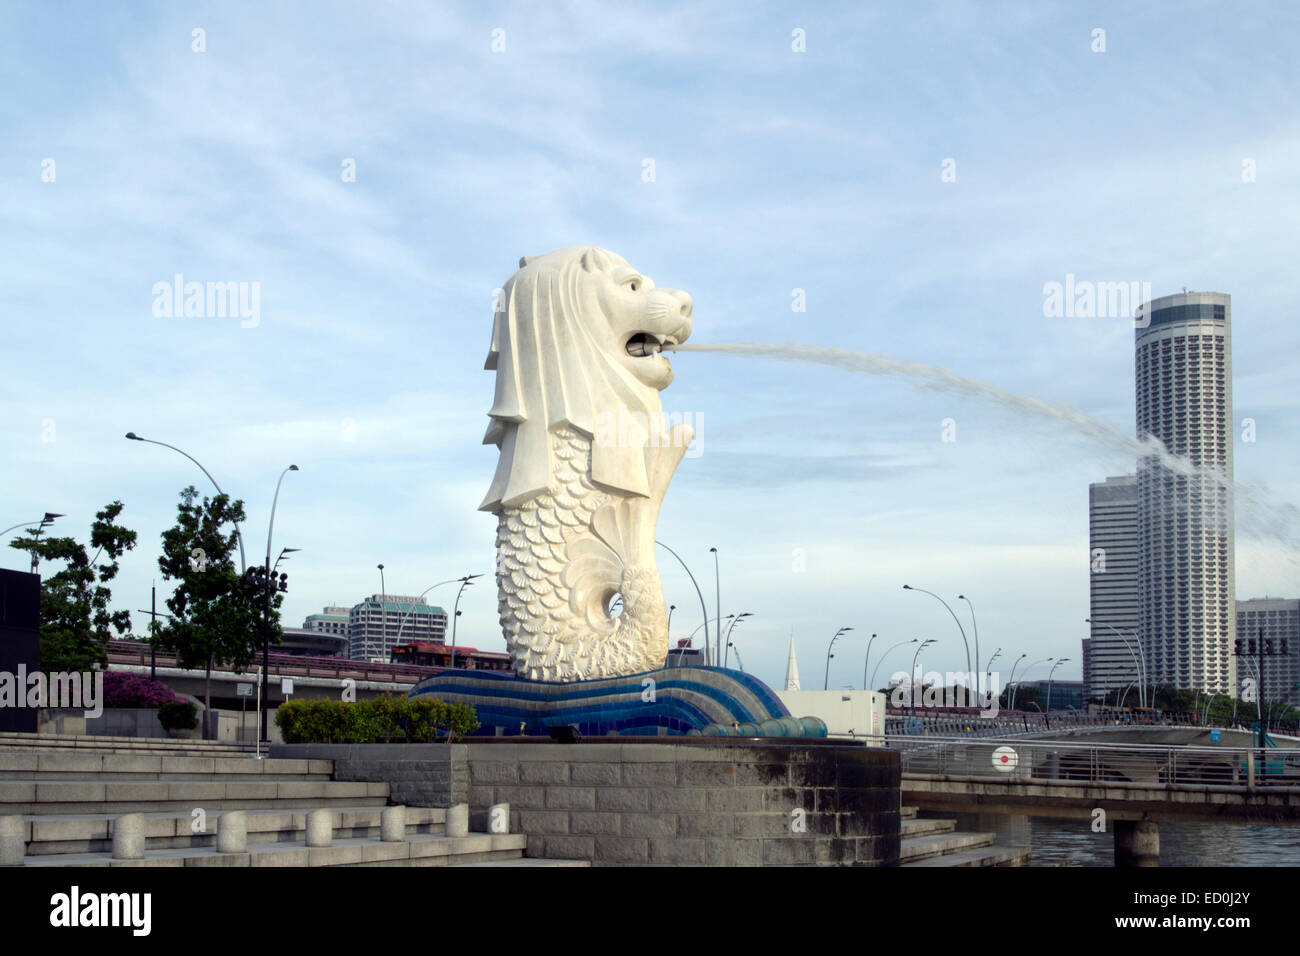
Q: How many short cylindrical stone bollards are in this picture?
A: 7